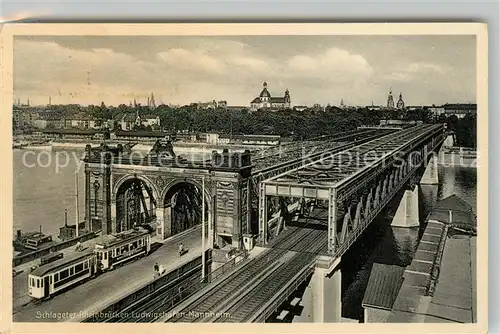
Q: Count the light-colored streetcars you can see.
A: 2